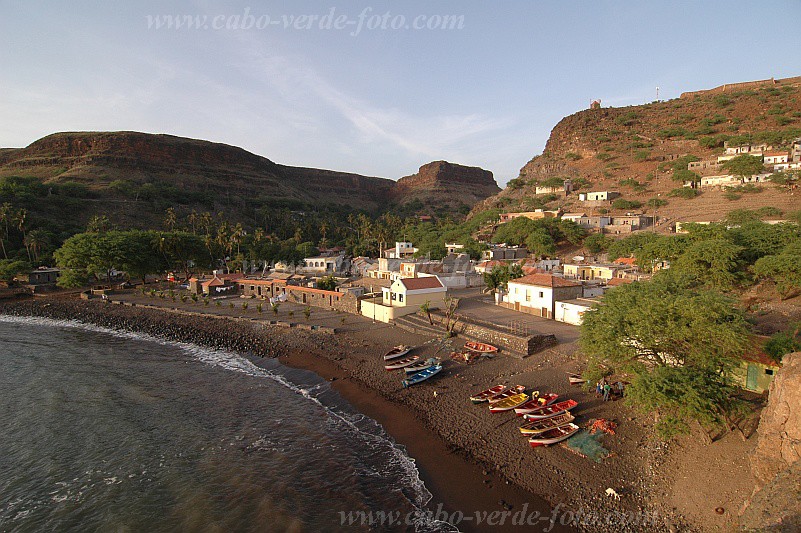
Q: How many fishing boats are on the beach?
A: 13